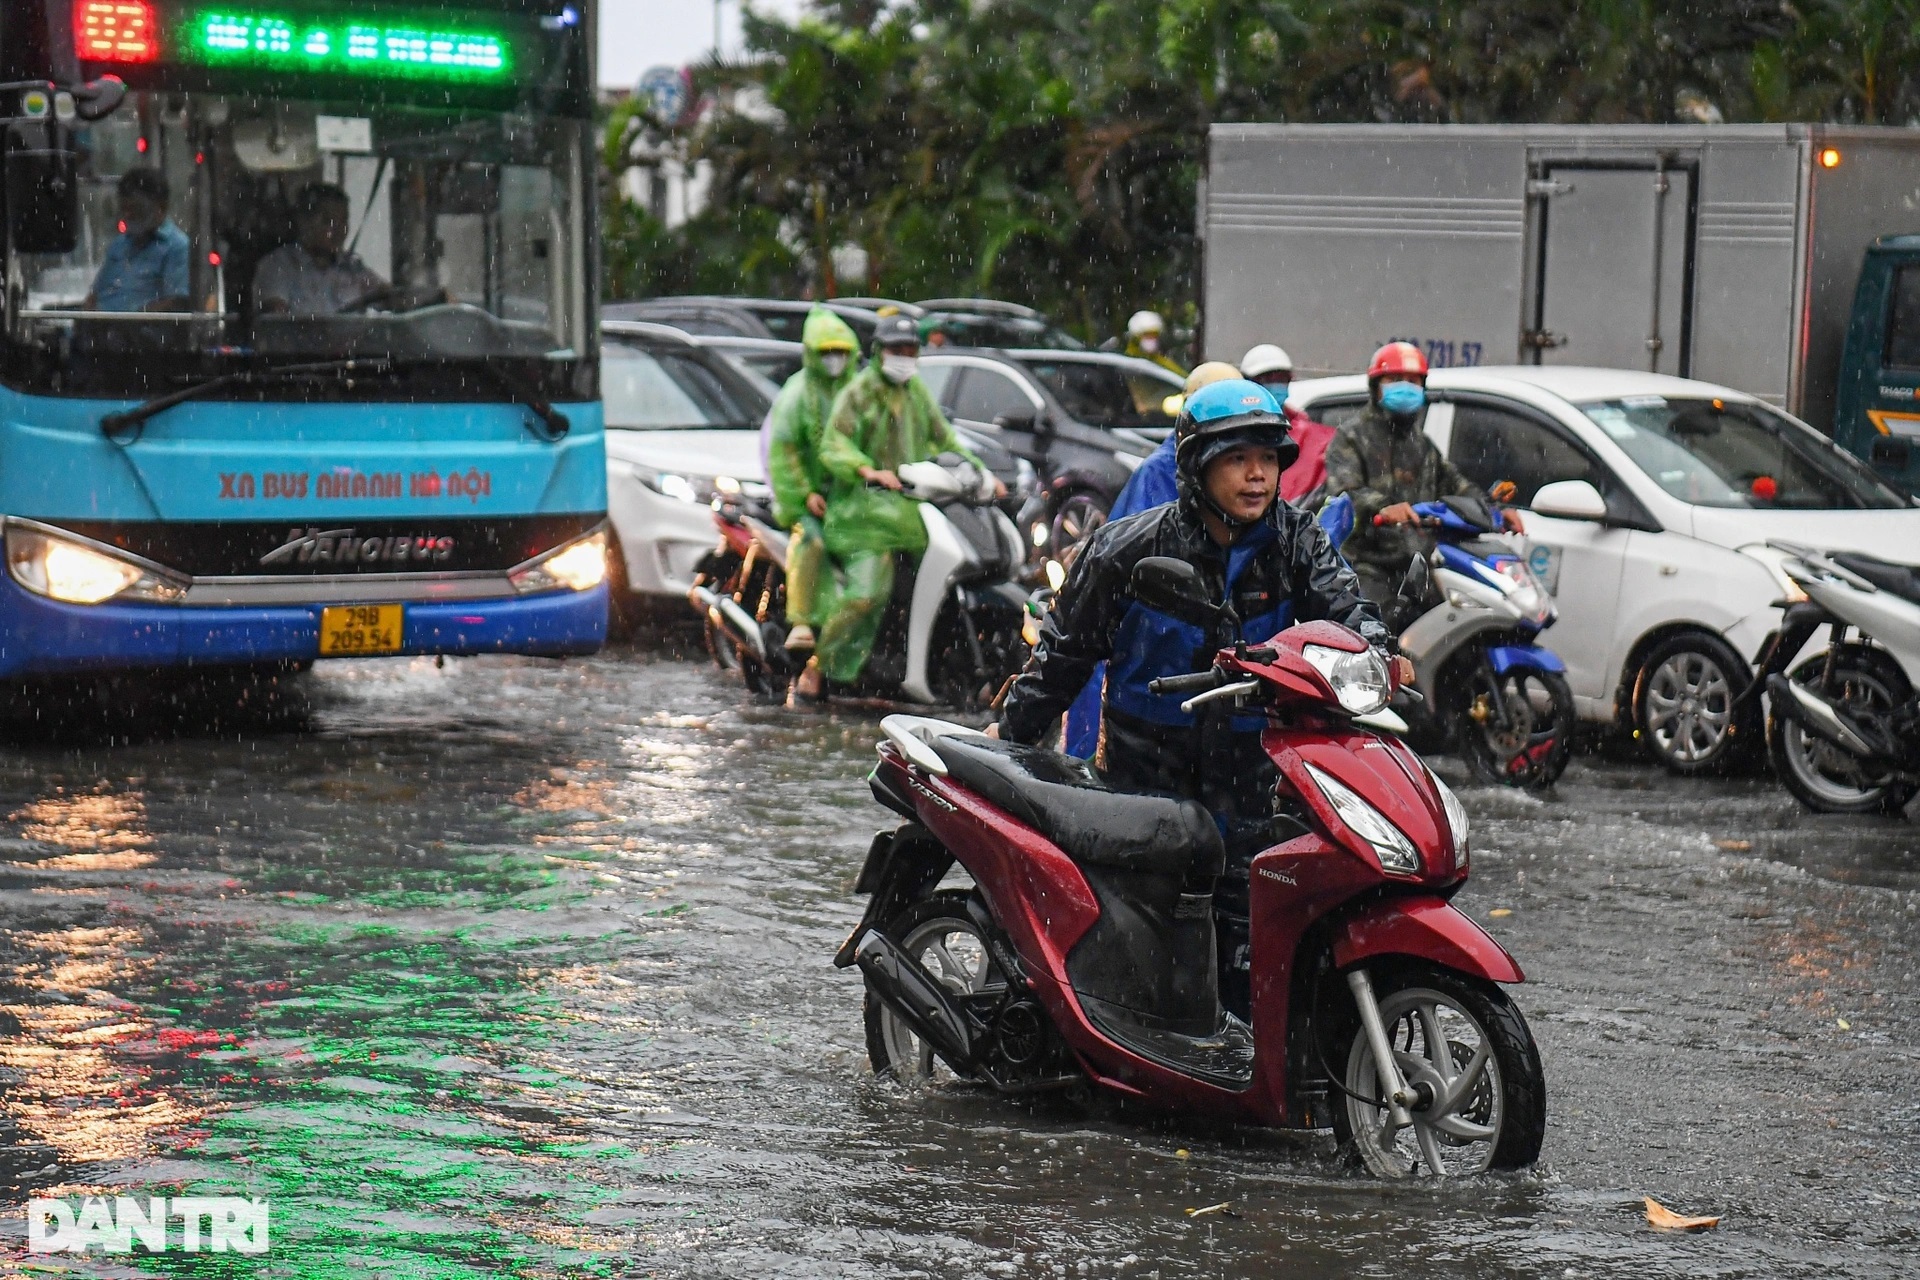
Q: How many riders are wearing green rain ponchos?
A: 2